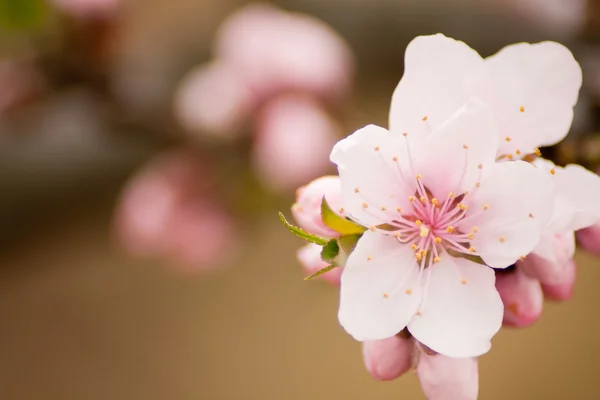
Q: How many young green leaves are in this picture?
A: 4